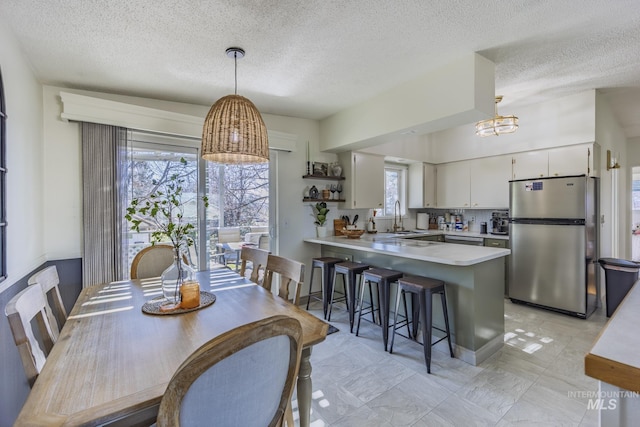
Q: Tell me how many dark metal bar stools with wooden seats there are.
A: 4